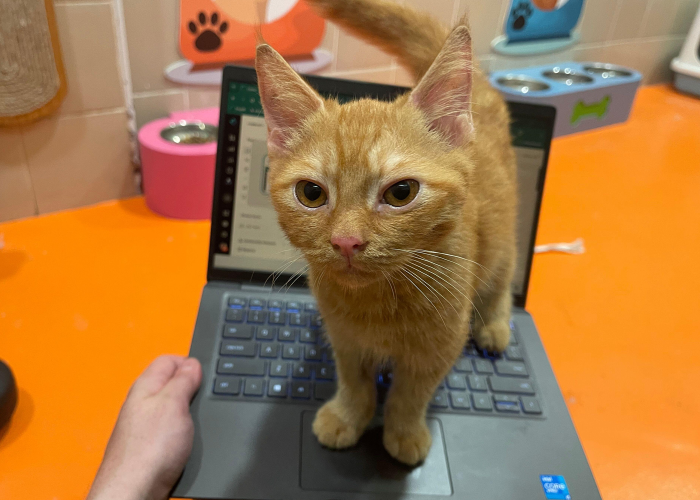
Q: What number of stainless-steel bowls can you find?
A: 4